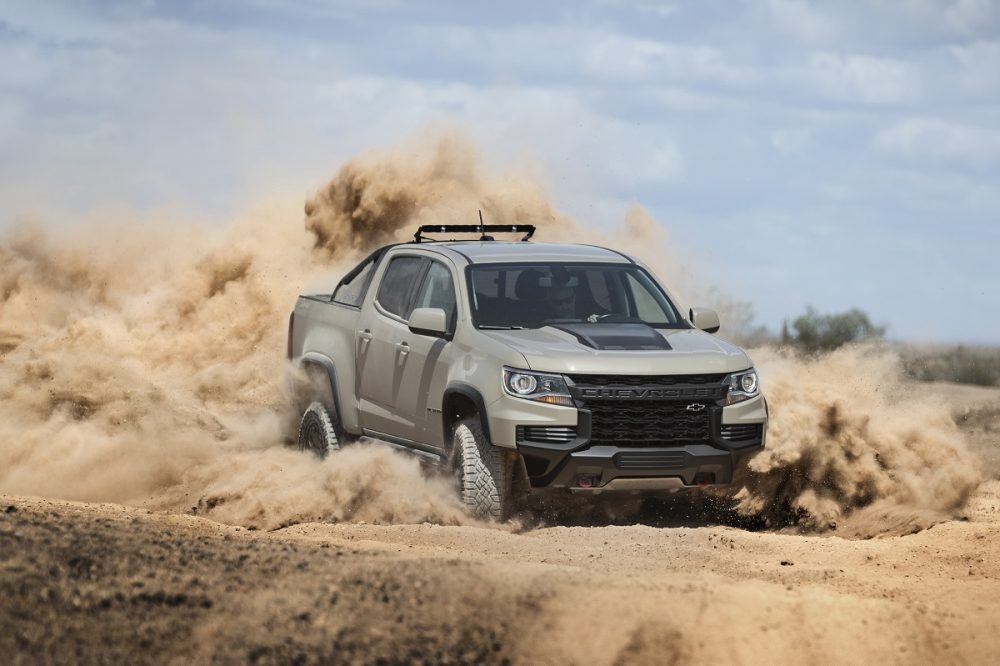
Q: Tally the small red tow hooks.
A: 2